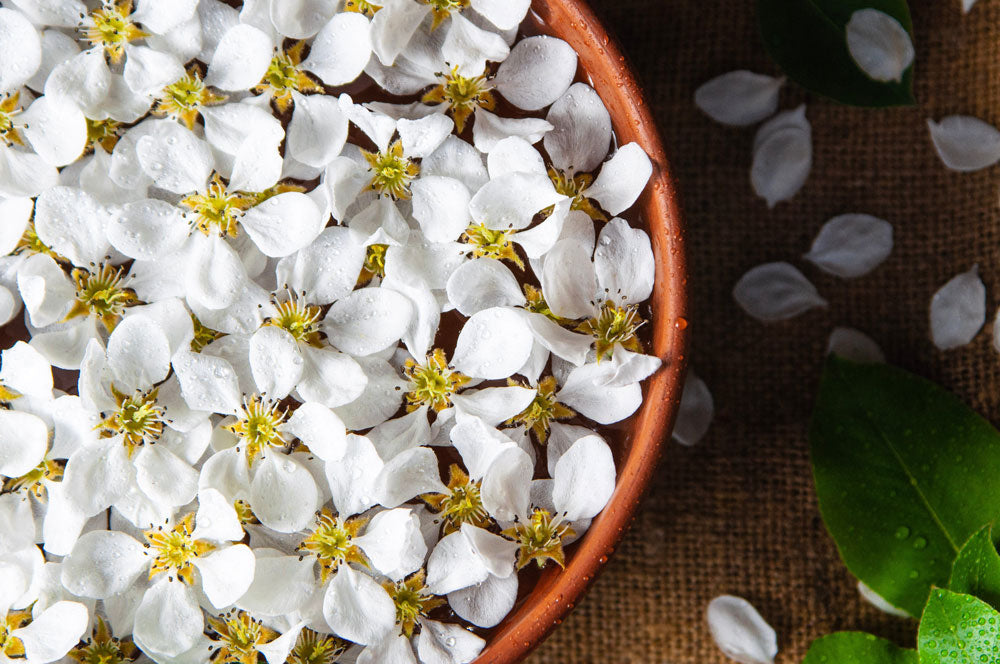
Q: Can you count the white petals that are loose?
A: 14